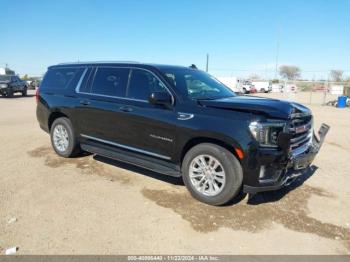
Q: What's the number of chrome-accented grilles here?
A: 1